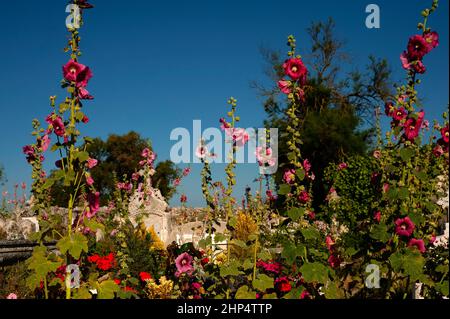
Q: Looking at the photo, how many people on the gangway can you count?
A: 0